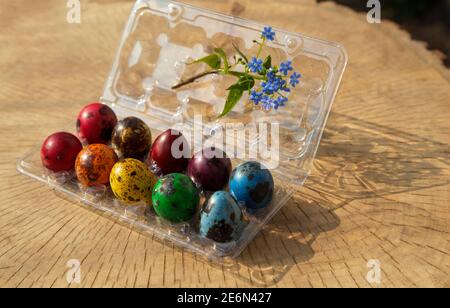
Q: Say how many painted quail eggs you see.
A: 10